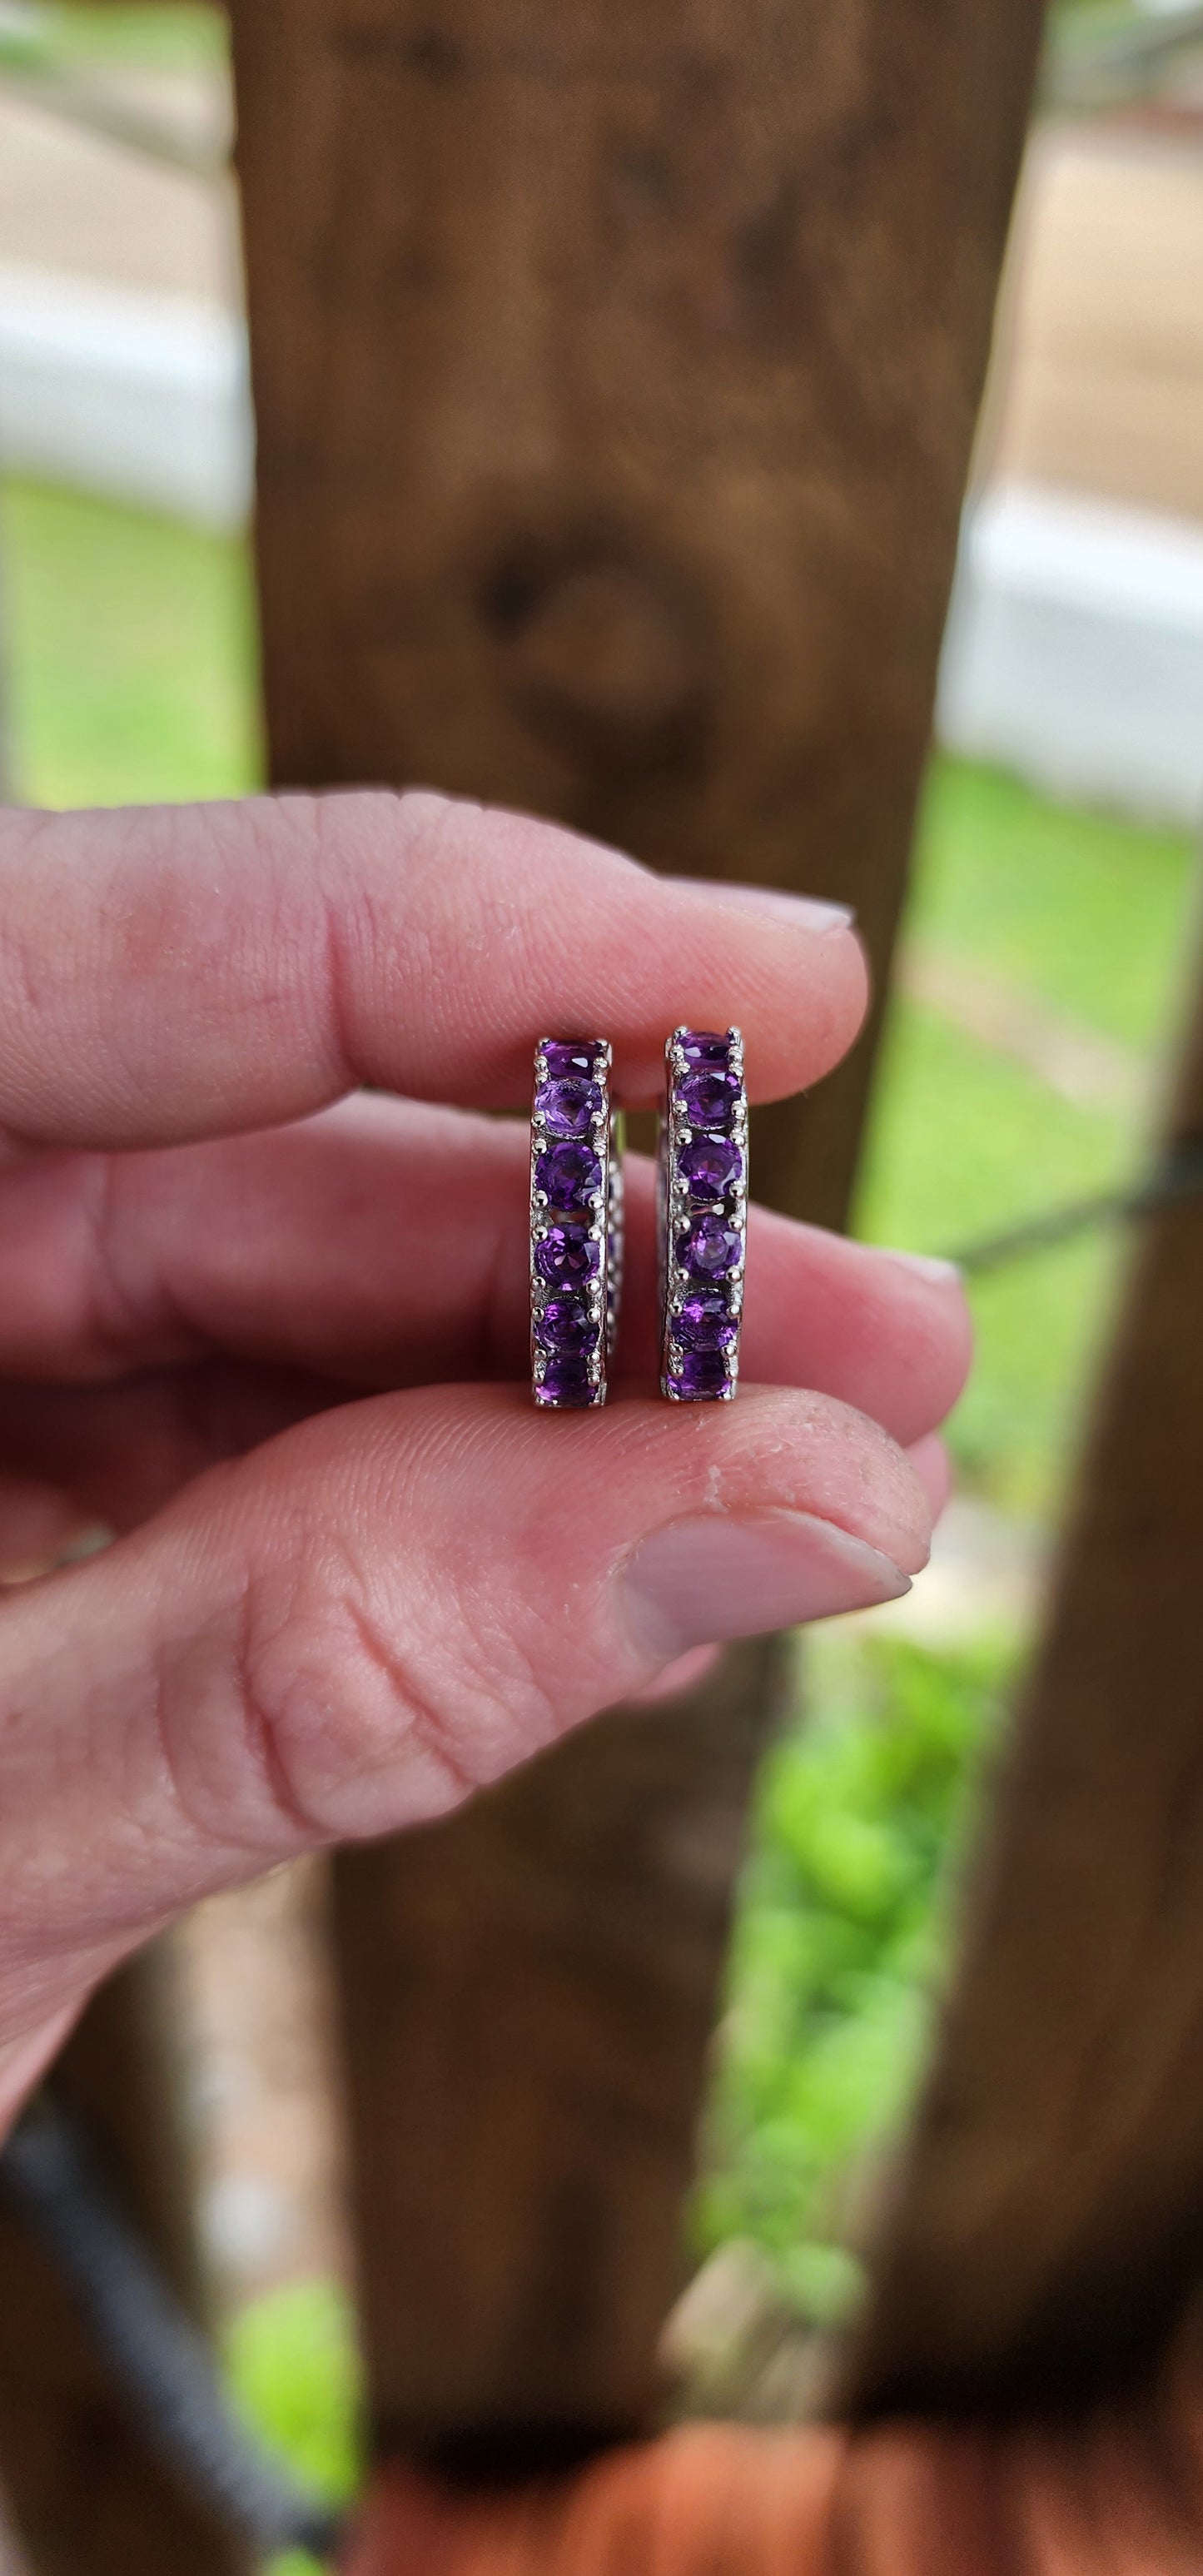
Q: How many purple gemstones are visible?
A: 12